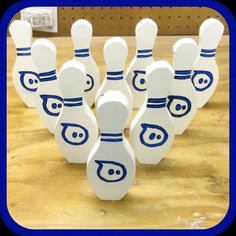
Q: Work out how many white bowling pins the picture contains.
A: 10